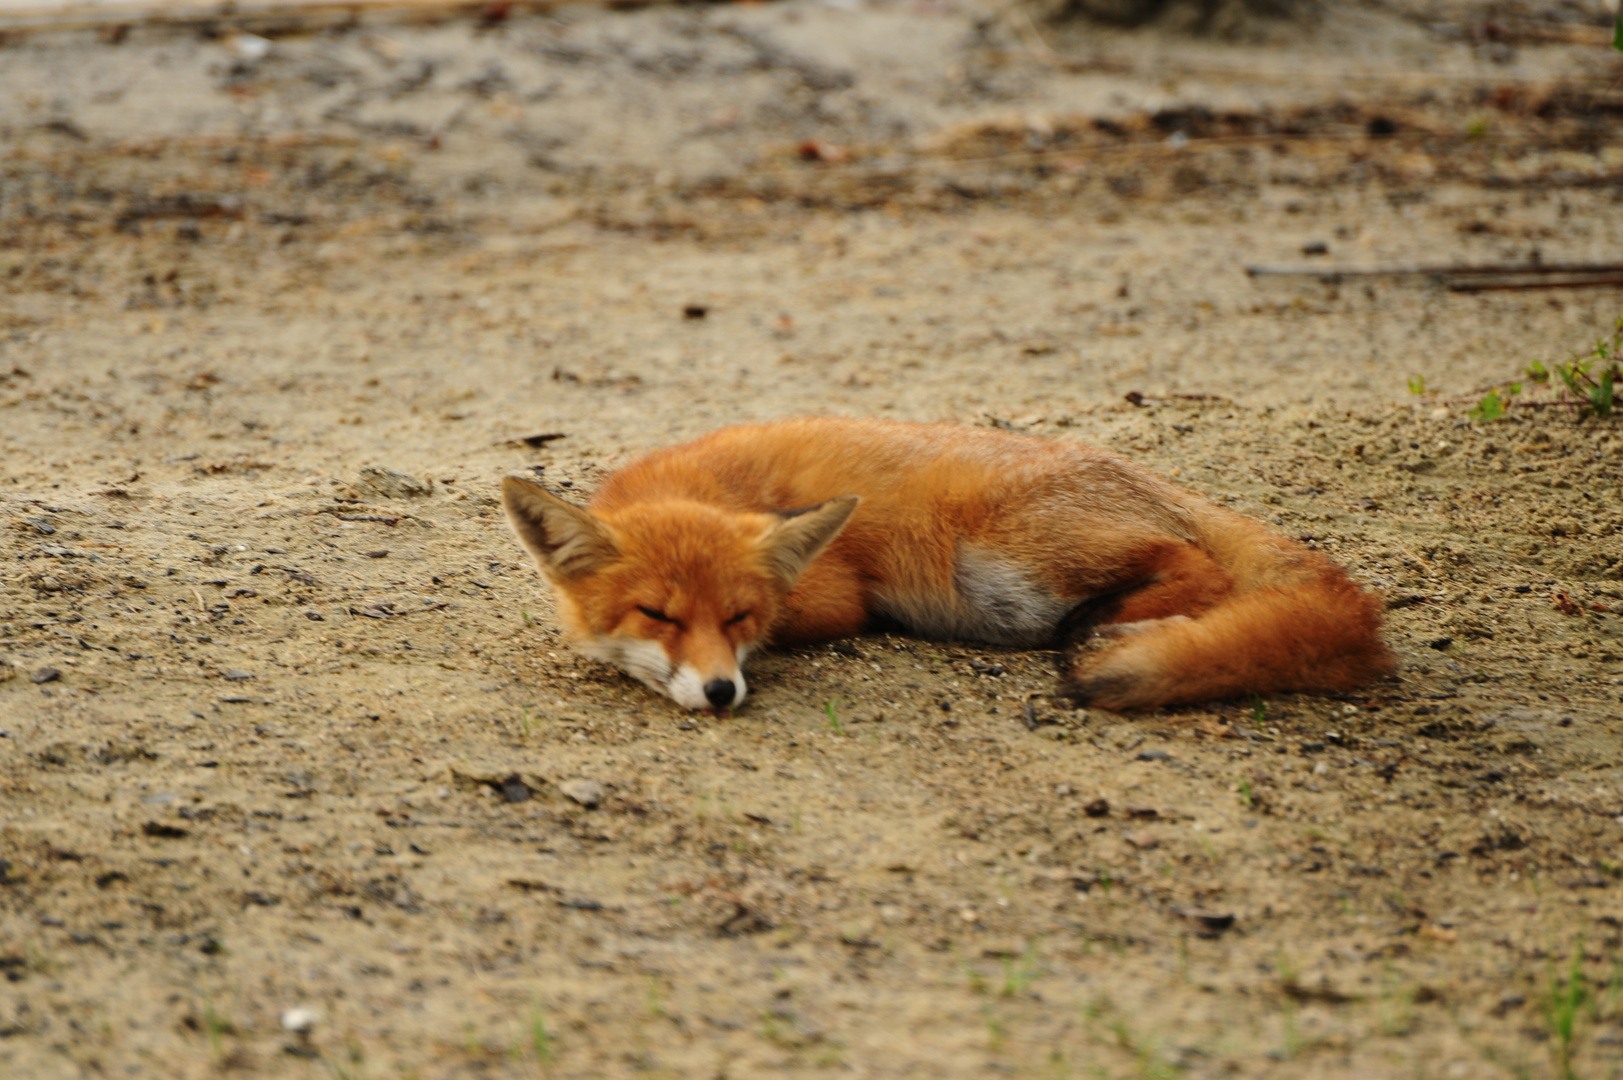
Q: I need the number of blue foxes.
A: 0